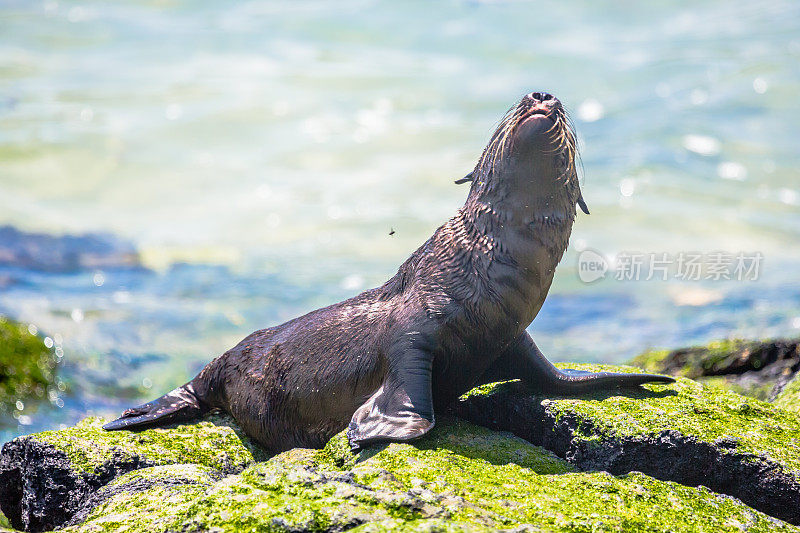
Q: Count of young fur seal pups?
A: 1